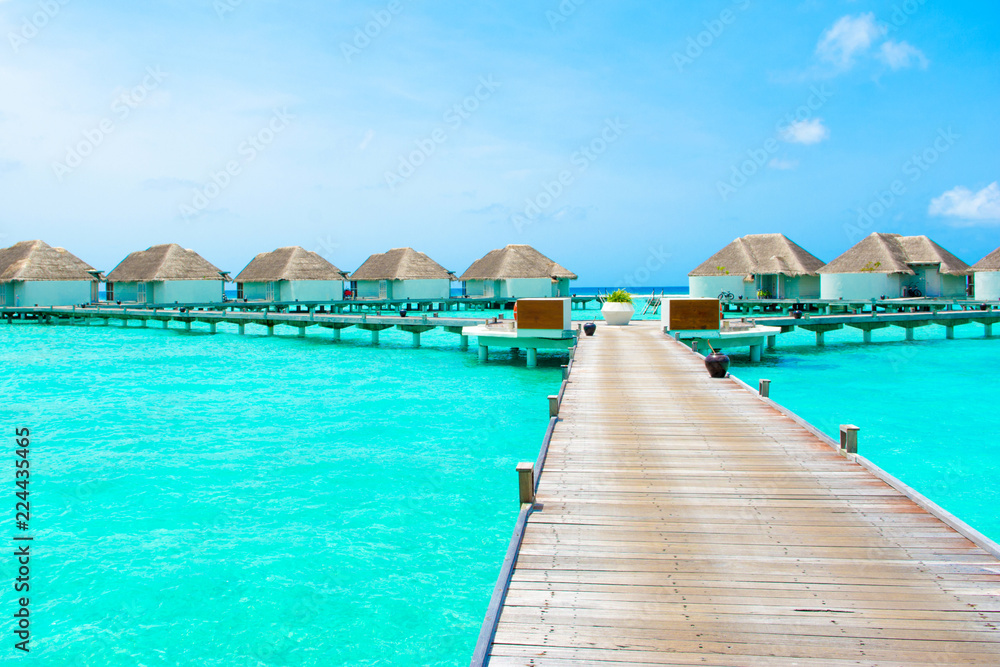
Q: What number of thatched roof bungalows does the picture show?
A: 8